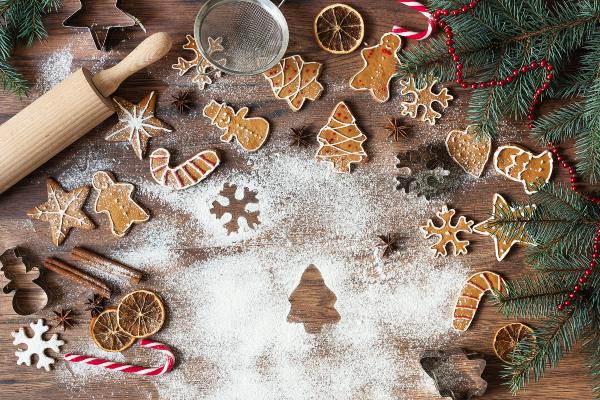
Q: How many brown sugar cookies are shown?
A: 15